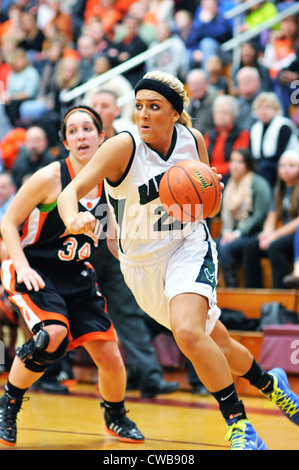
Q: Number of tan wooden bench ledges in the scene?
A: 2